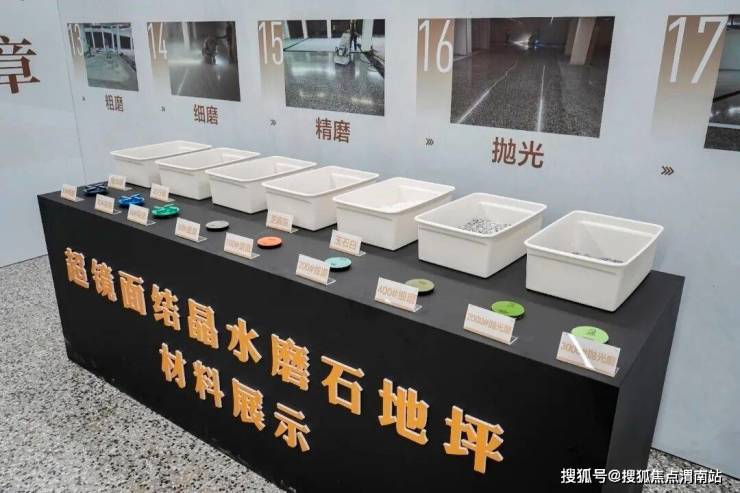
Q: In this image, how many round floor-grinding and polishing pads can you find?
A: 9